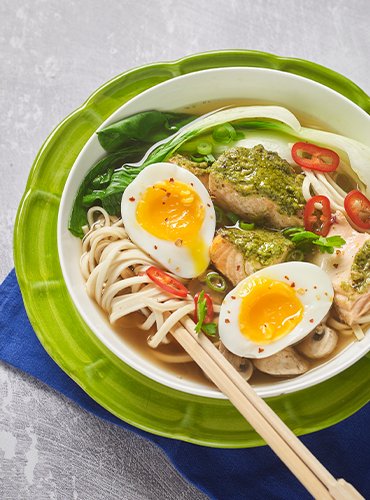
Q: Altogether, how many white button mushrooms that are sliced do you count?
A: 3